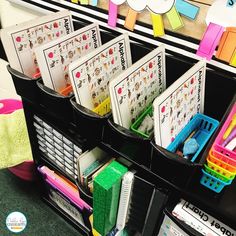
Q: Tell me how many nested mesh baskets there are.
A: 6